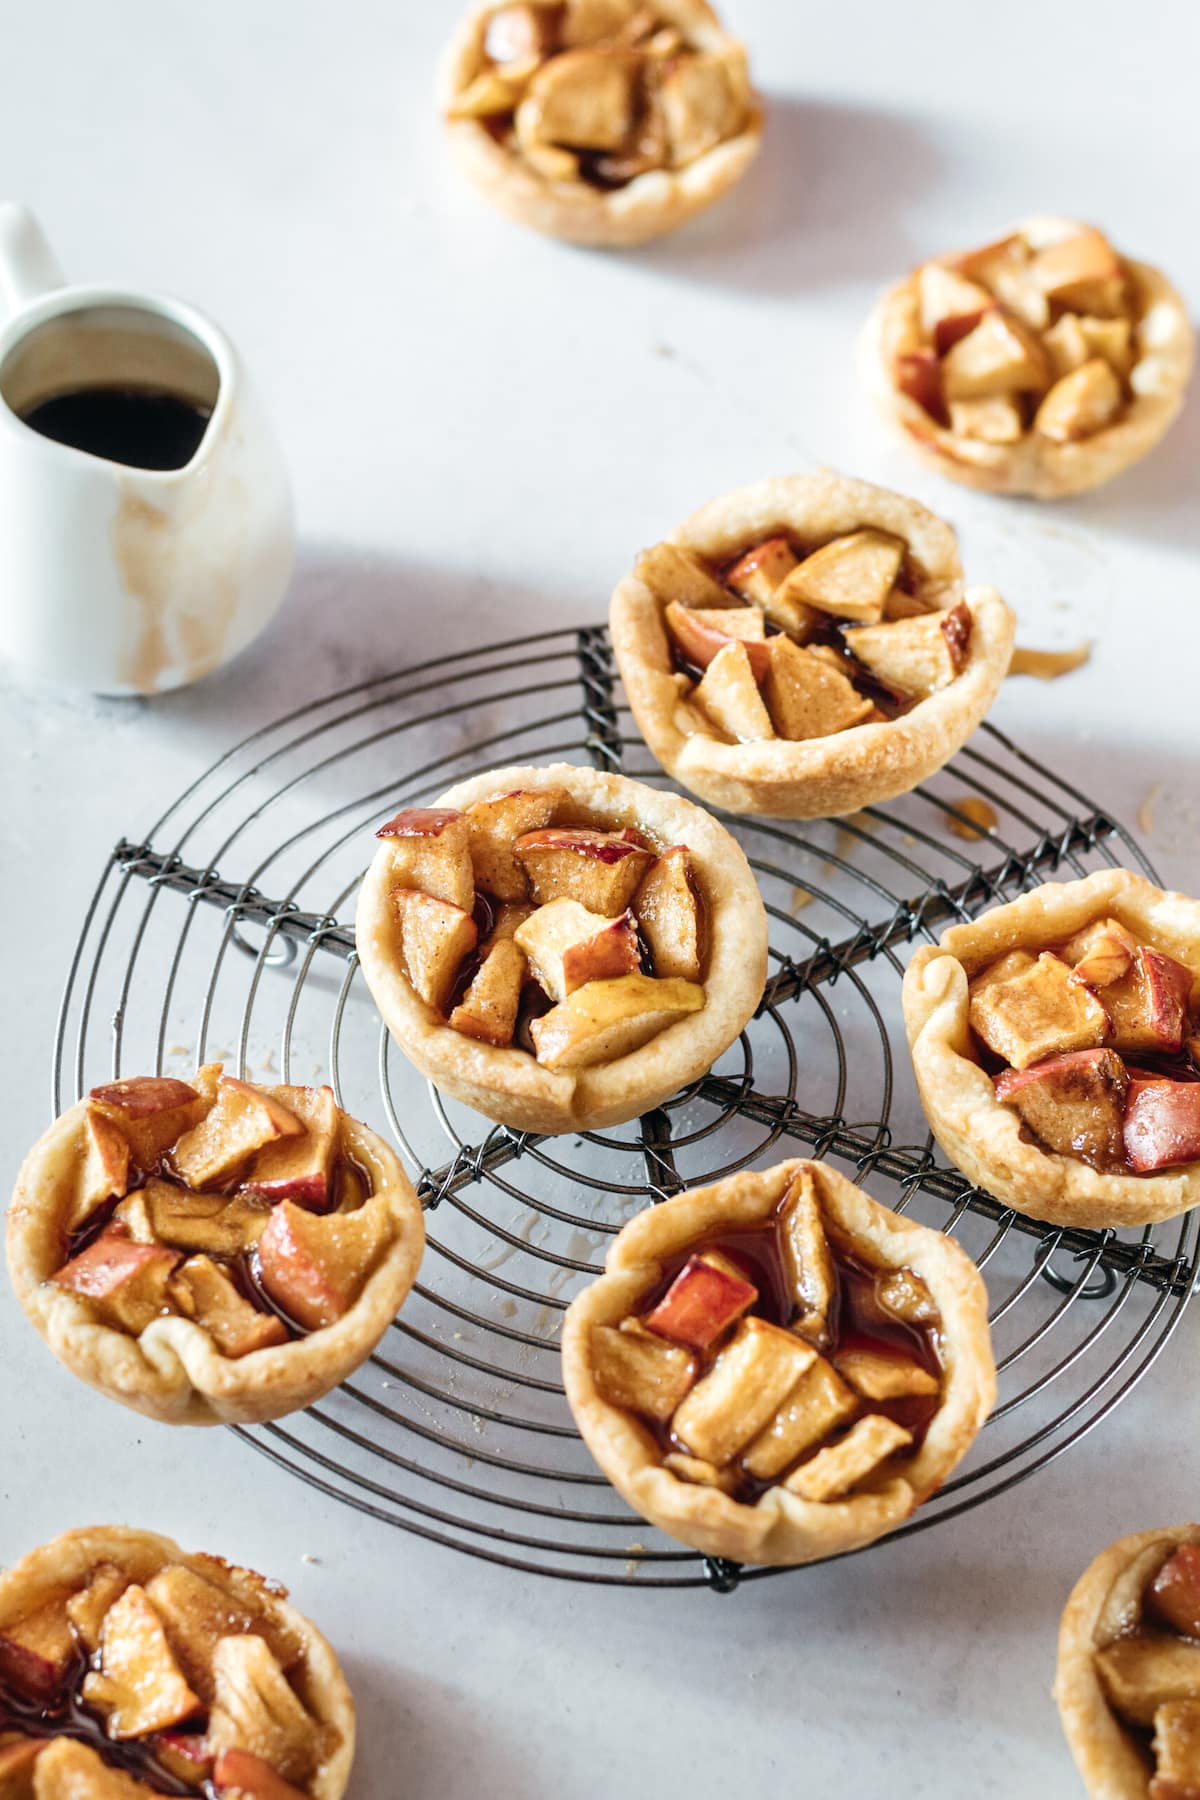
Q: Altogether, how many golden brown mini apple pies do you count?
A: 9